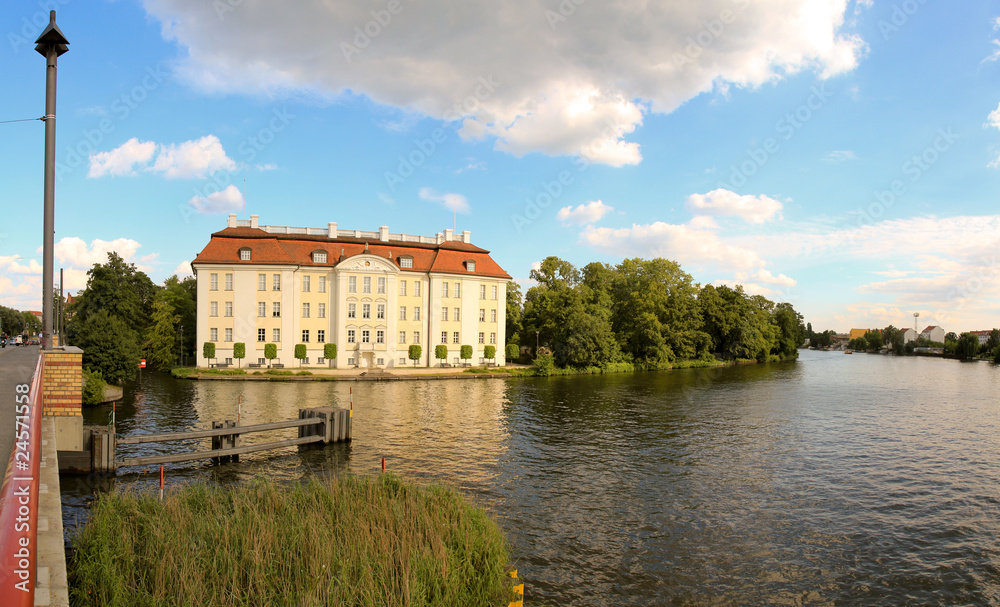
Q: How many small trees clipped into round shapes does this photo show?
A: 10